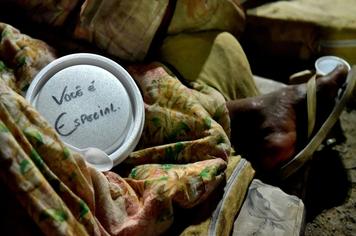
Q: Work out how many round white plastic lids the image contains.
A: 1